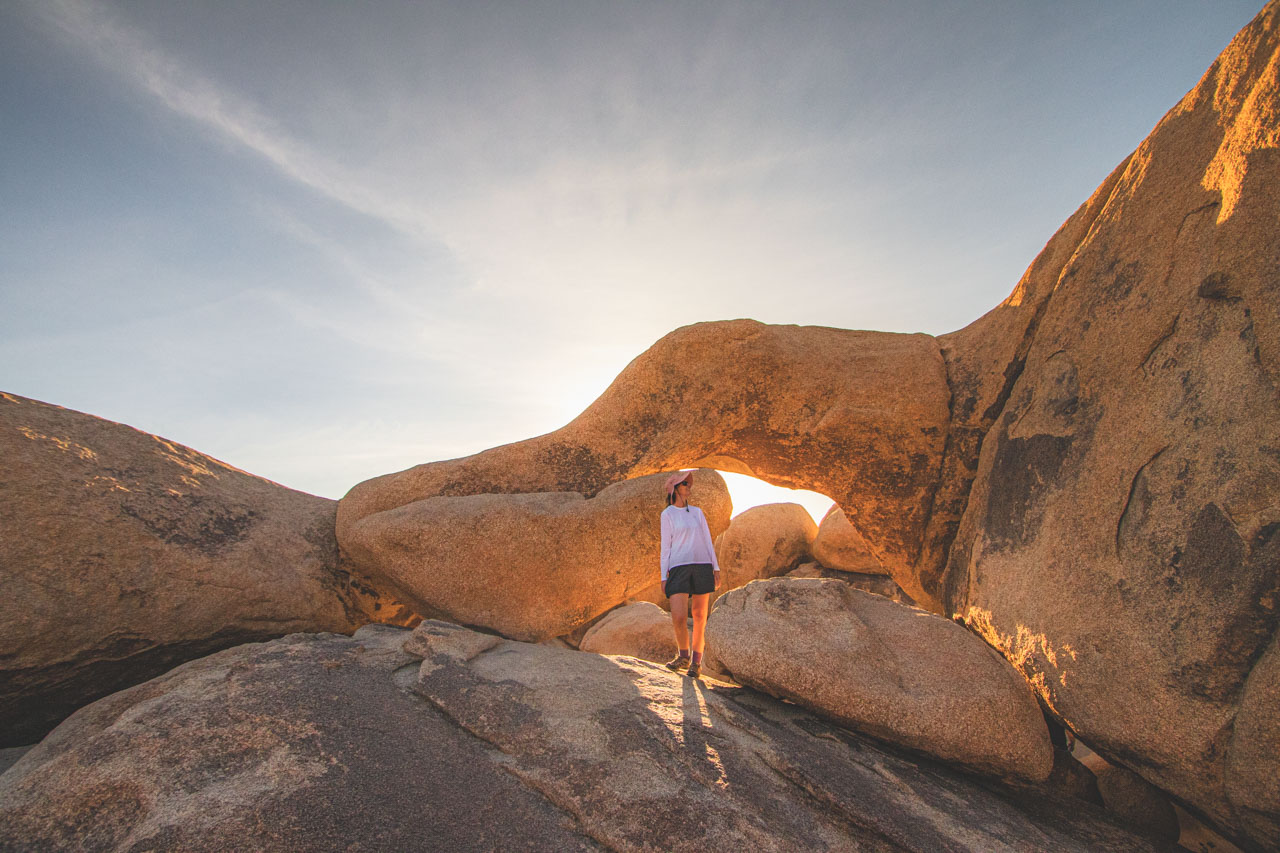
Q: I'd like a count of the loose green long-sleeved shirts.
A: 0